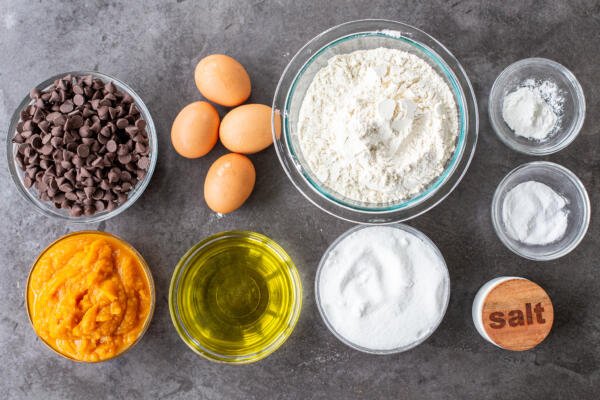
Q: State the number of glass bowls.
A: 7